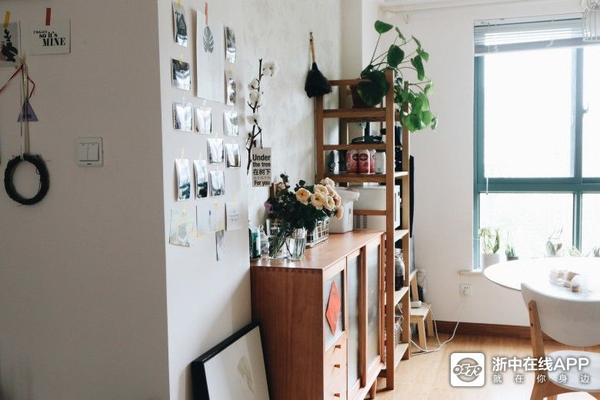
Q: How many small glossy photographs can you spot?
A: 12